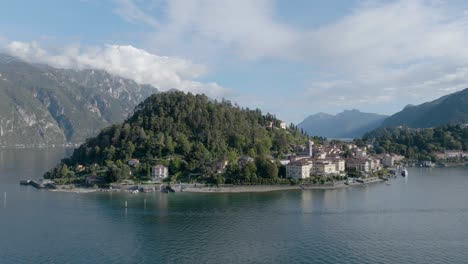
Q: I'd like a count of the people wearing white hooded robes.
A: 0